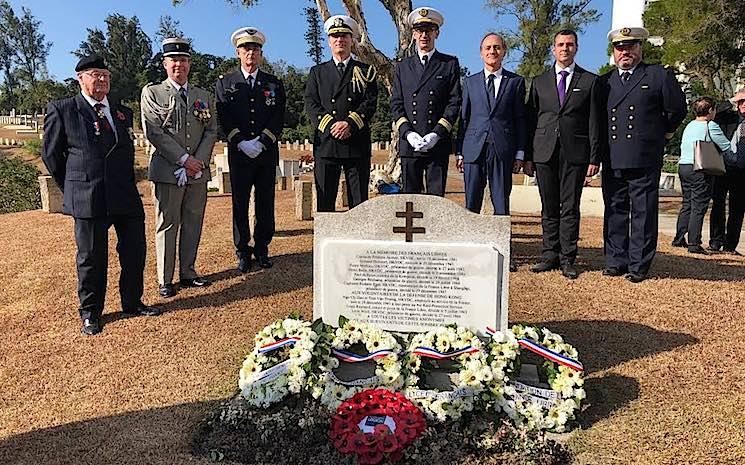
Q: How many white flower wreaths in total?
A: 4